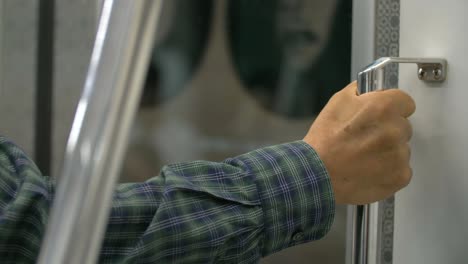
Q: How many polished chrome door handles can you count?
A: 1